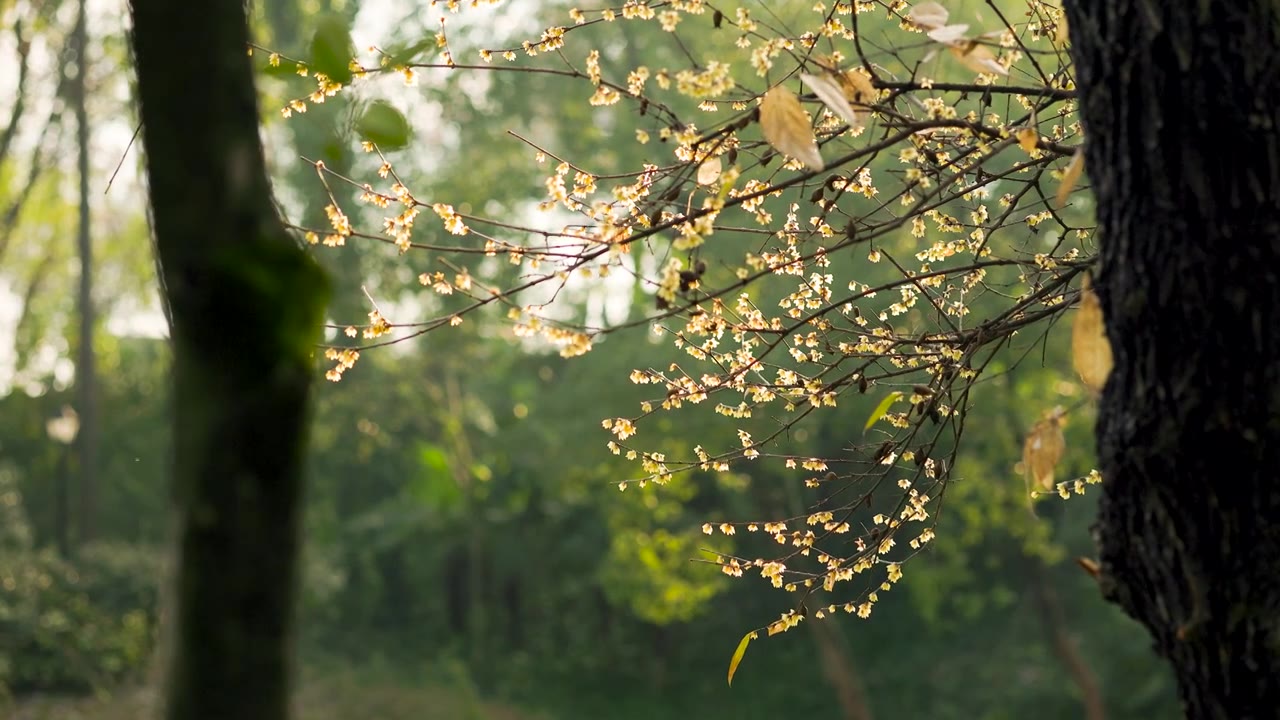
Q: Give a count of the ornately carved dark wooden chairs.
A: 0